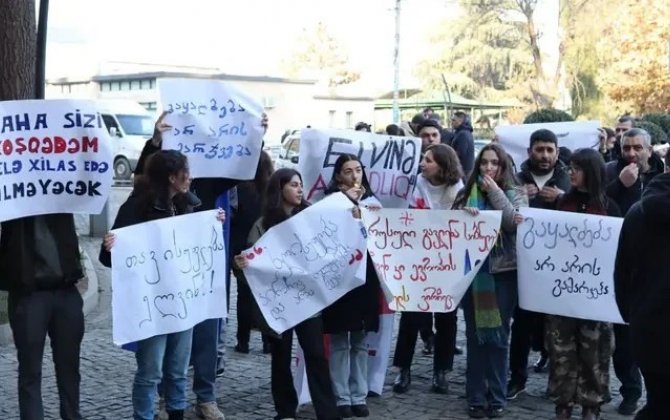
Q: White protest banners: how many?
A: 8